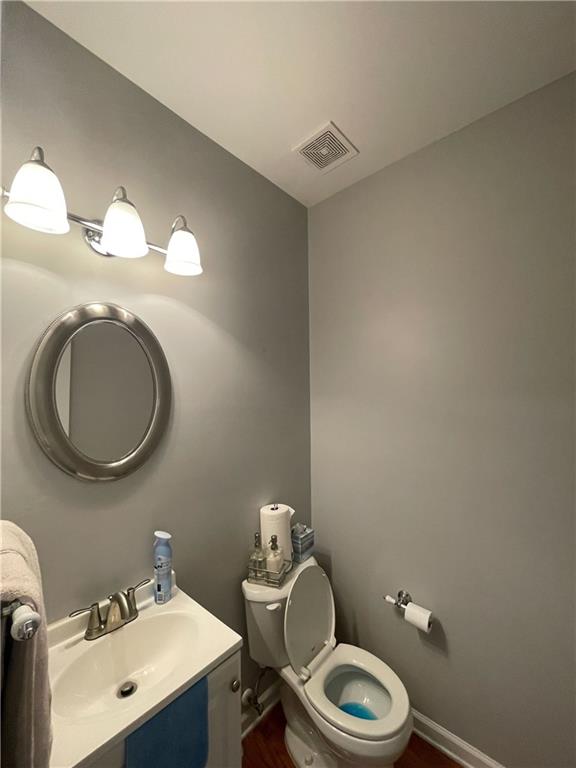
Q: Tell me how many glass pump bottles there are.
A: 2